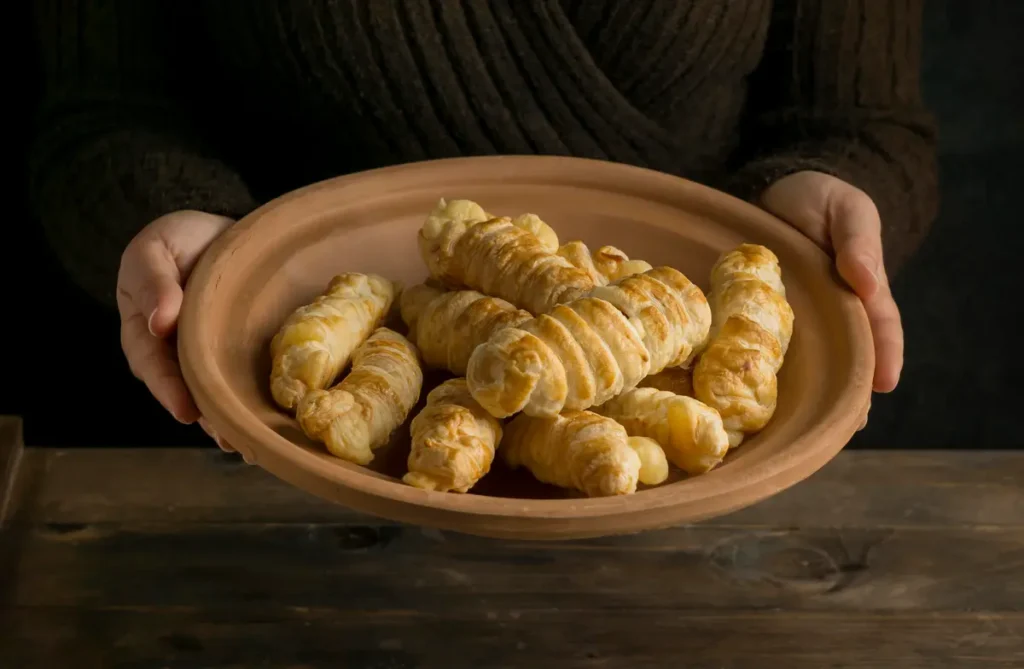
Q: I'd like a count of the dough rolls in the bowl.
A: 10